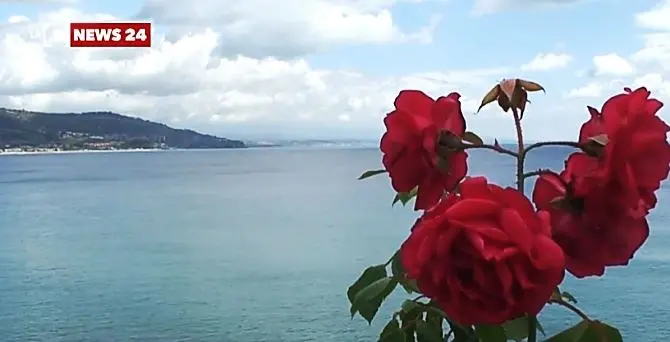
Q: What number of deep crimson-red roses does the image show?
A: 4